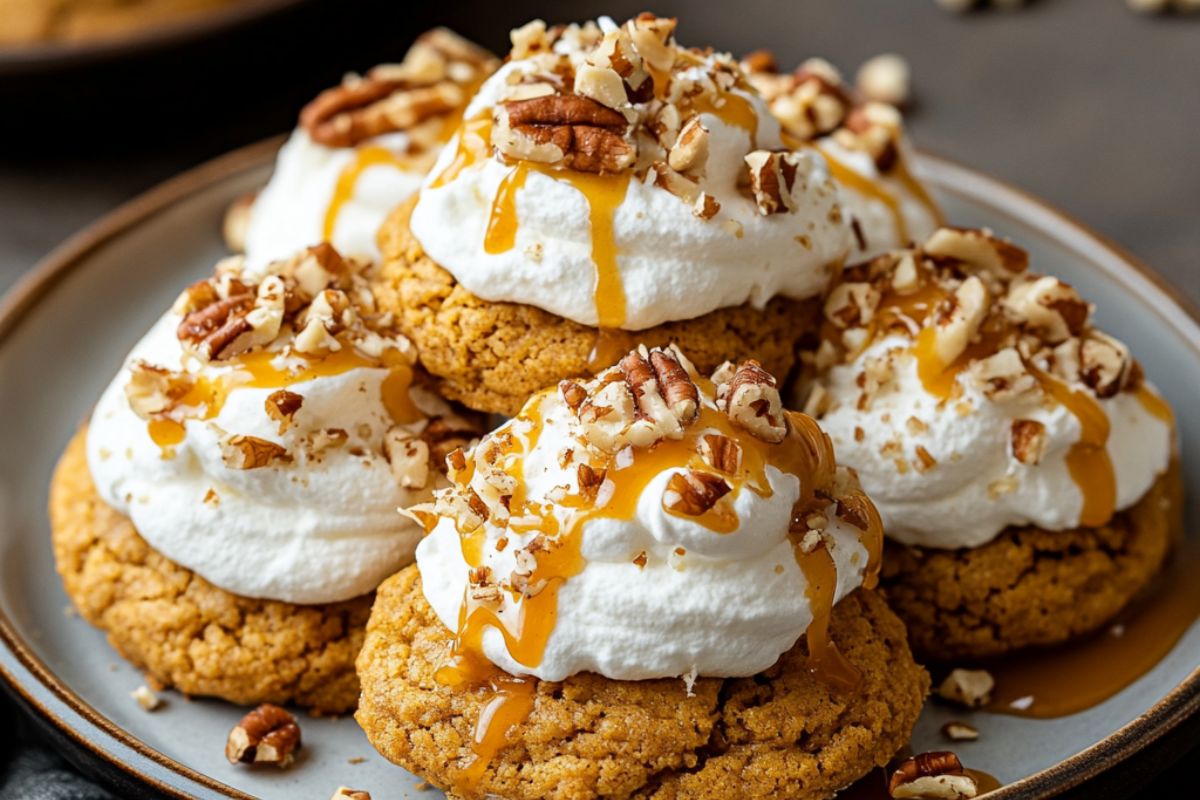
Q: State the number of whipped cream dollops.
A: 6